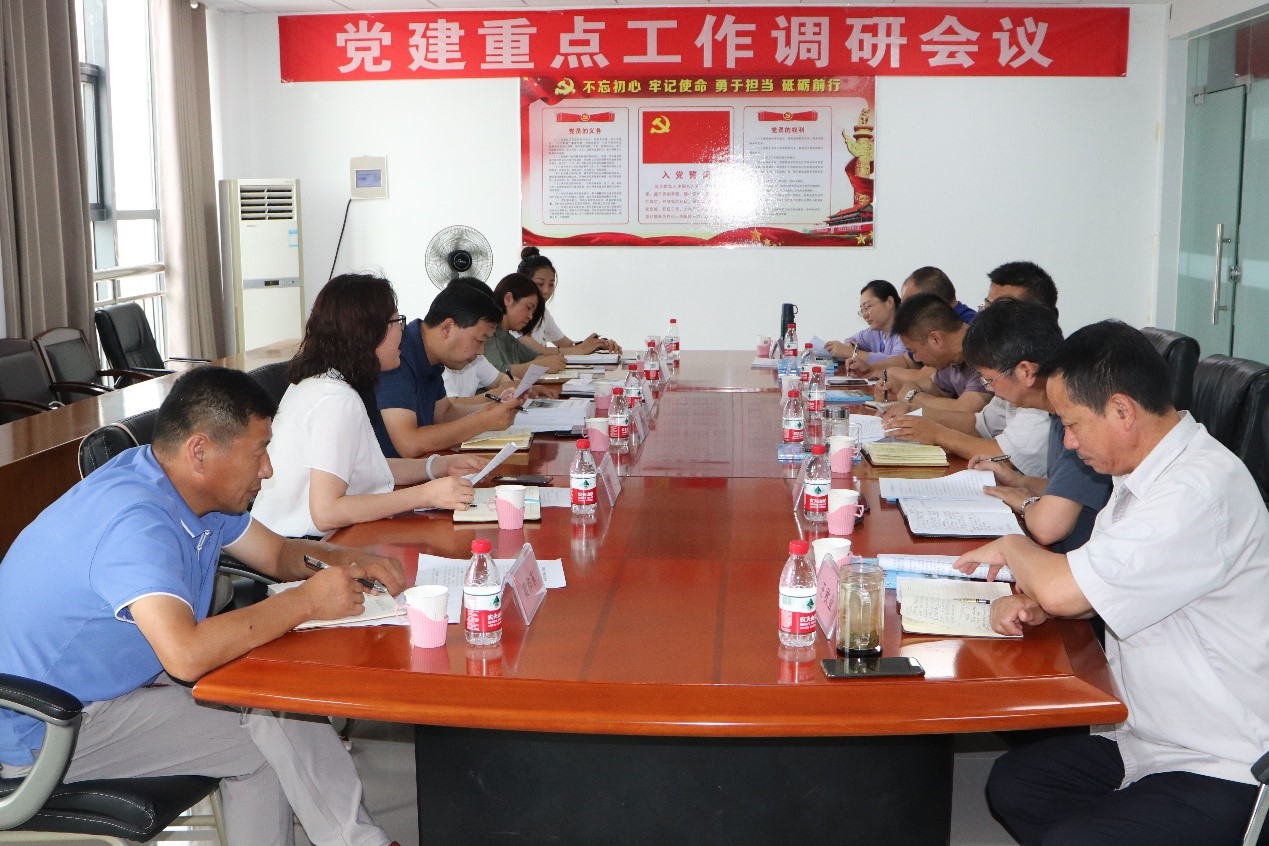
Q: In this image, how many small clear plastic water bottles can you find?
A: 12